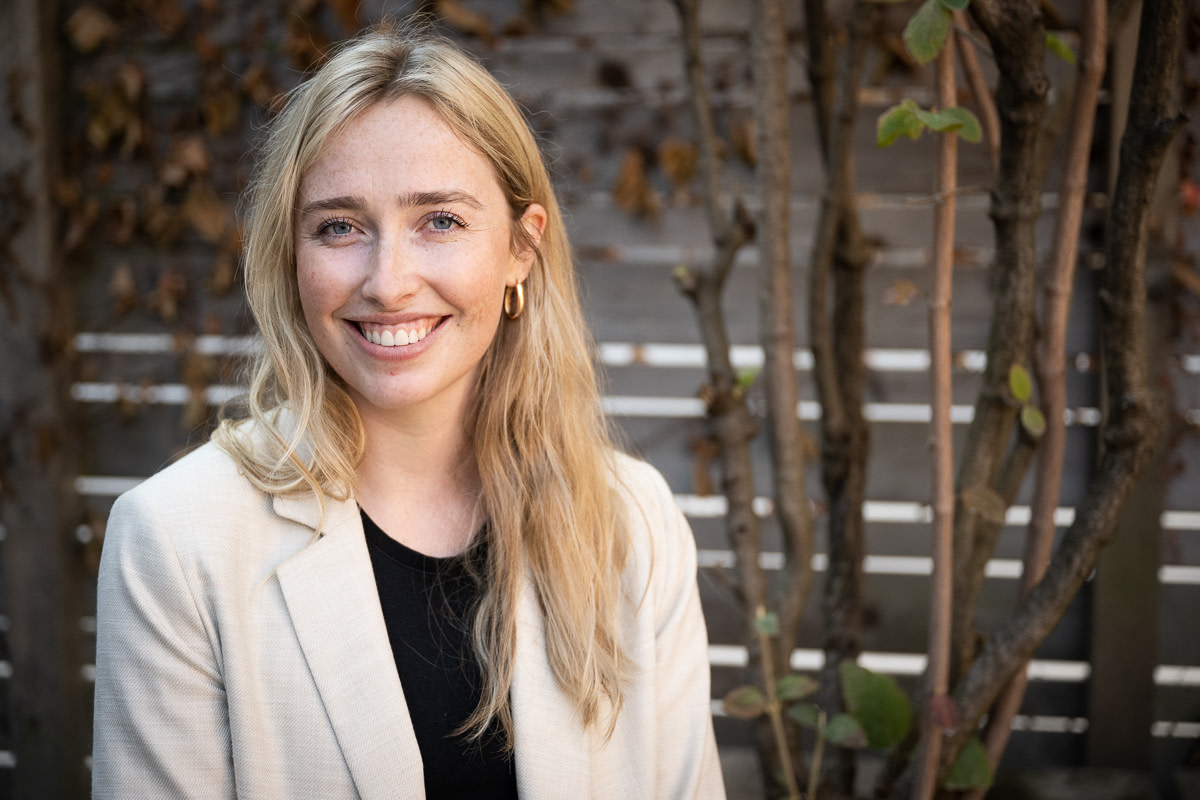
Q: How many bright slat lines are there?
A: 6